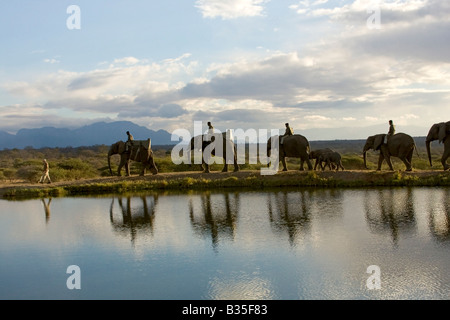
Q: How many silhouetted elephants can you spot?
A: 7